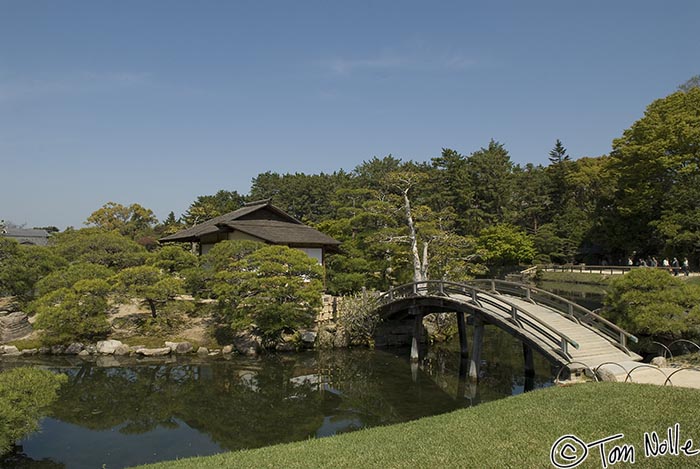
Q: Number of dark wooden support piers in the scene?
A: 4